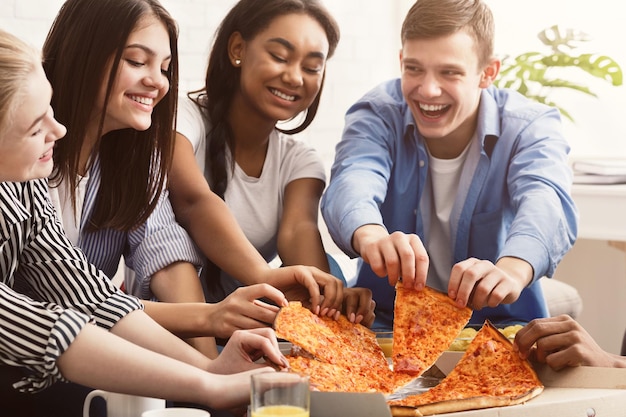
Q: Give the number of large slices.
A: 5